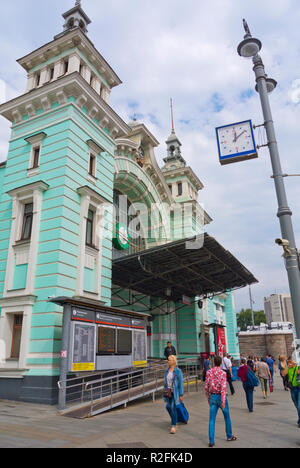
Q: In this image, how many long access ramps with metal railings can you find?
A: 1